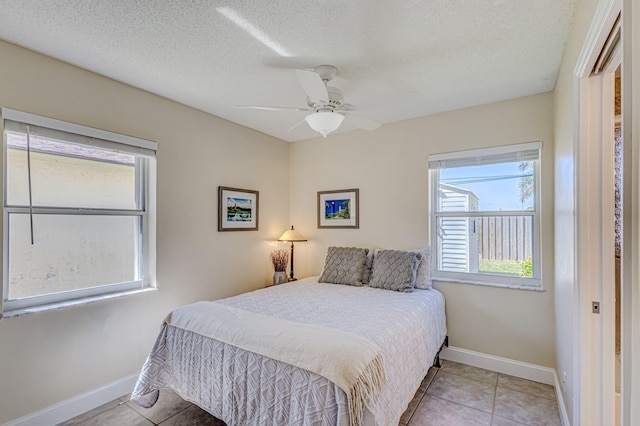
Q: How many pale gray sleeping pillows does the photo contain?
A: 2